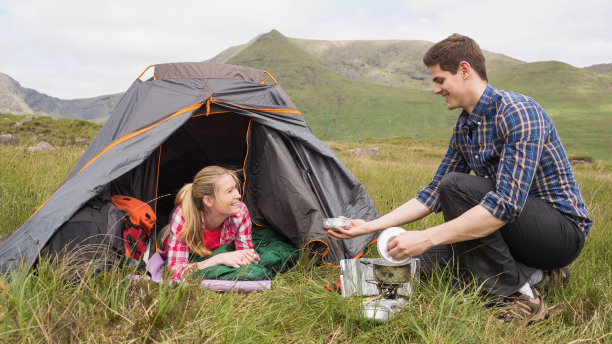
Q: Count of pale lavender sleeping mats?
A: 1